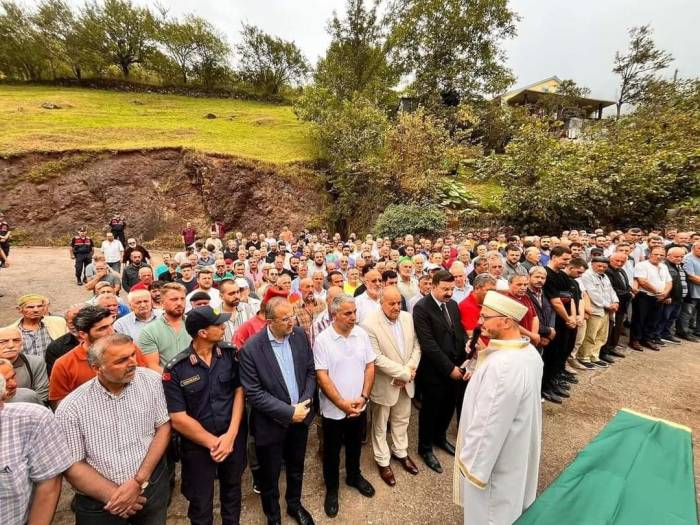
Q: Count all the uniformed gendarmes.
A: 4